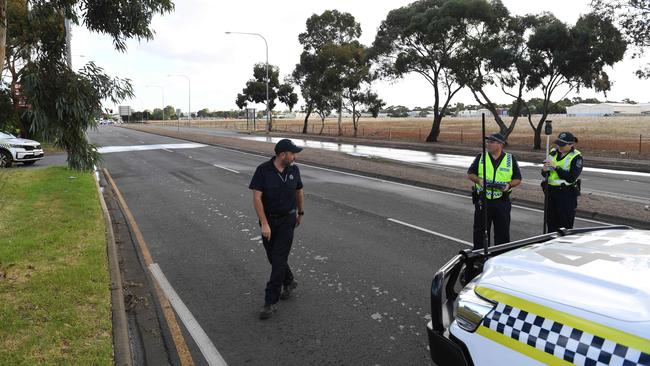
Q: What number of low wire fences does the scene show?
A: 1